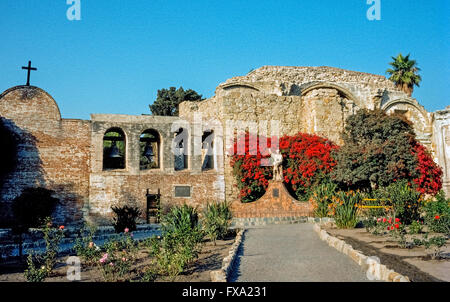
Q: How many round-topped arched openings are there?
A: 4